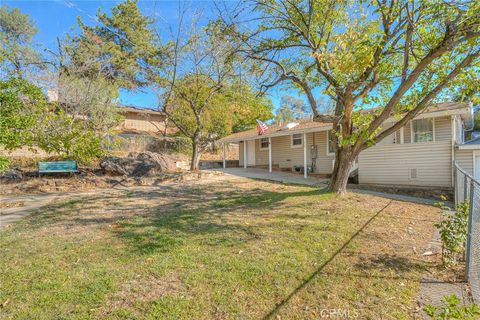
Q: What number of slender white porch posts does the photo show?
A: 4